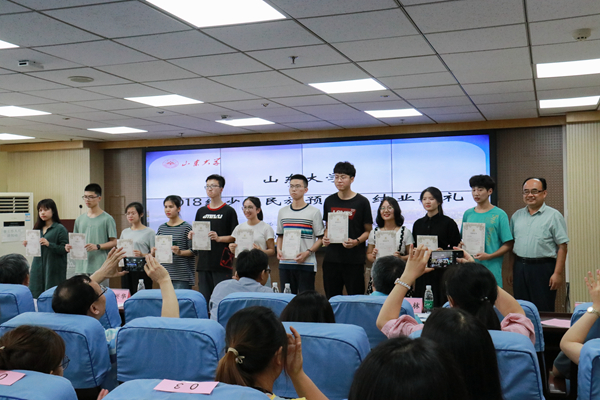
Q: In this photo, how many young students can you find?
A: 11